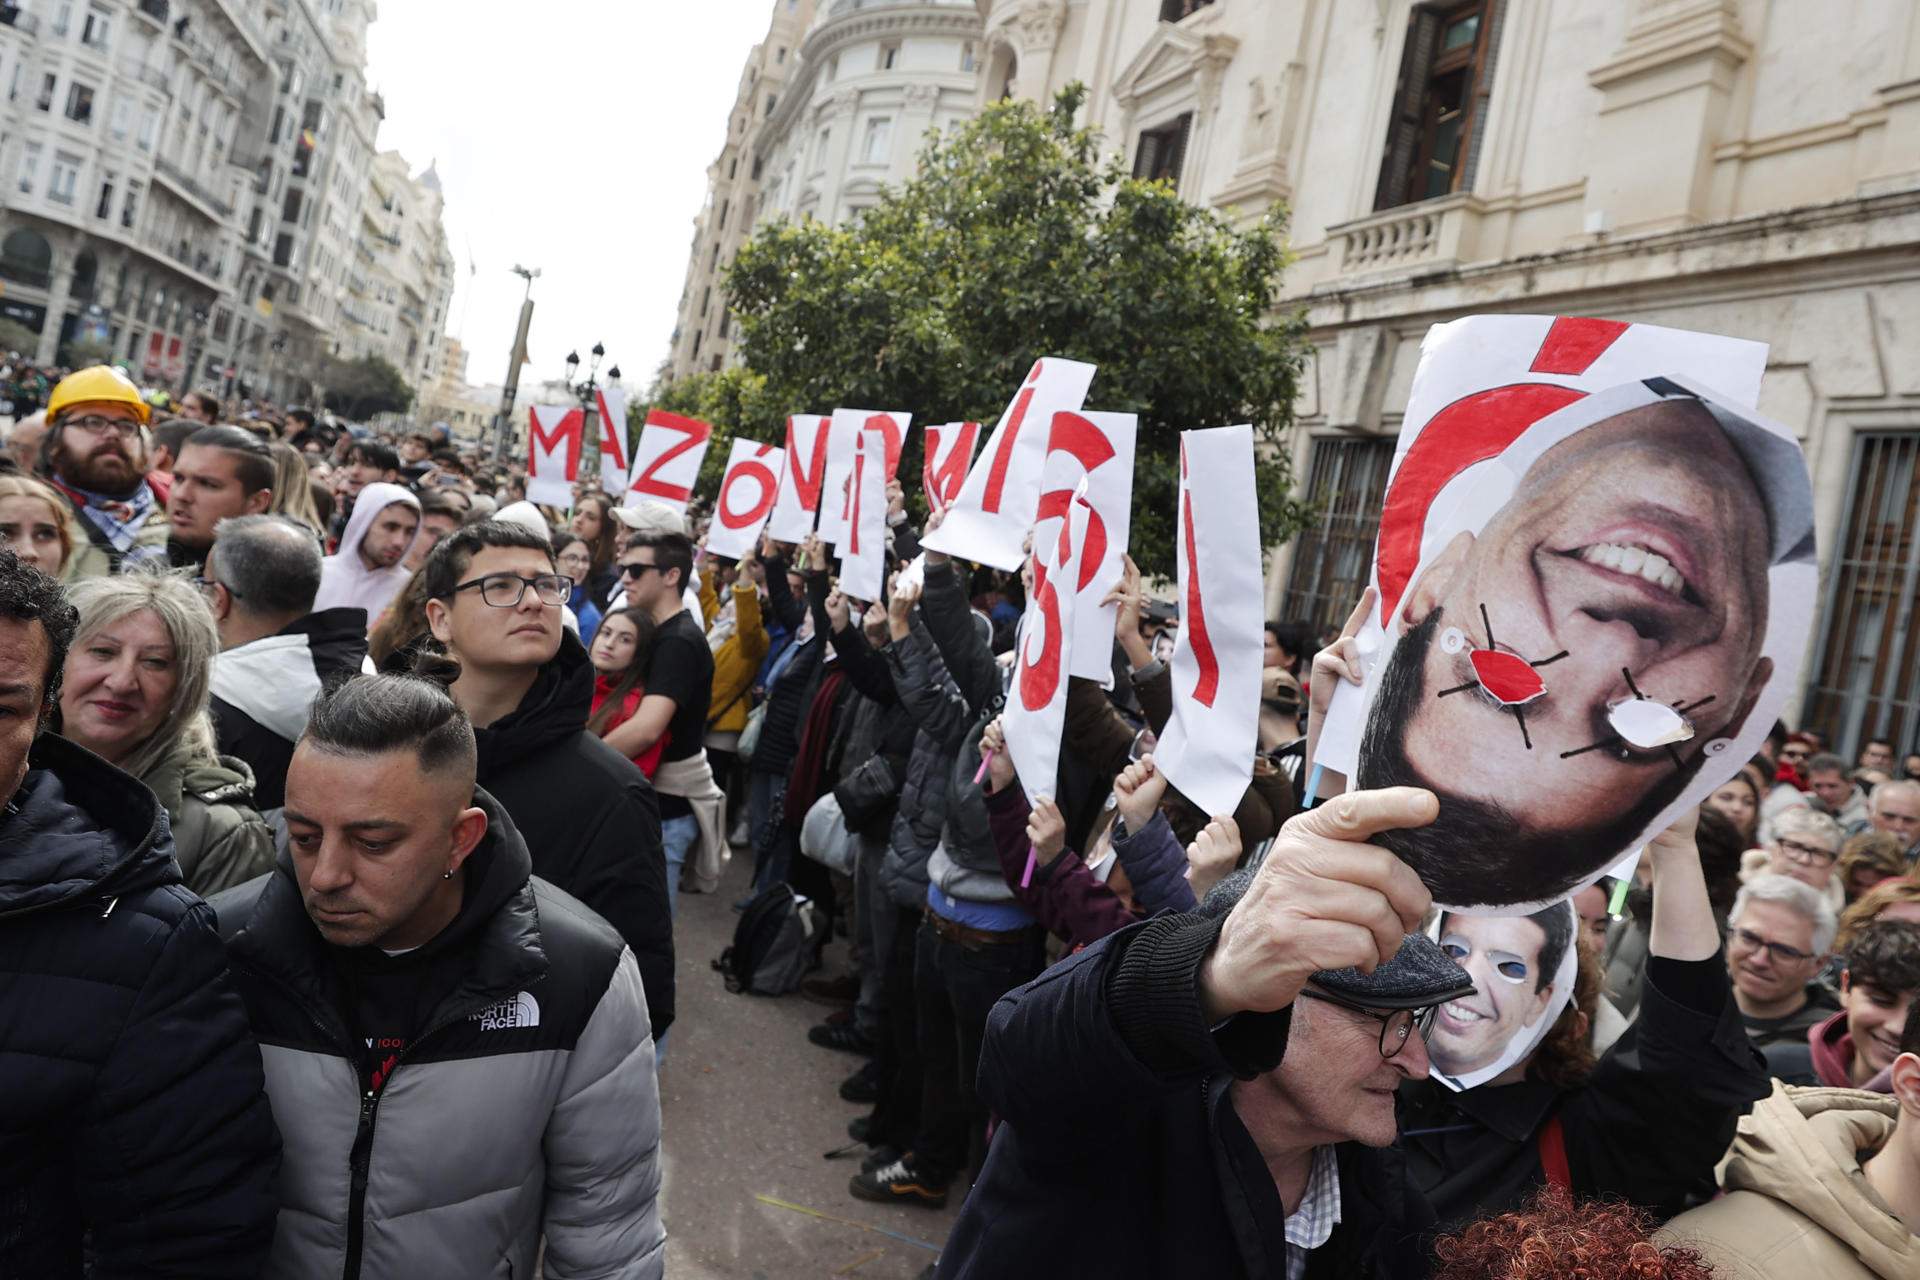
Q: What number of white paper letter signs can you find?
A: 13